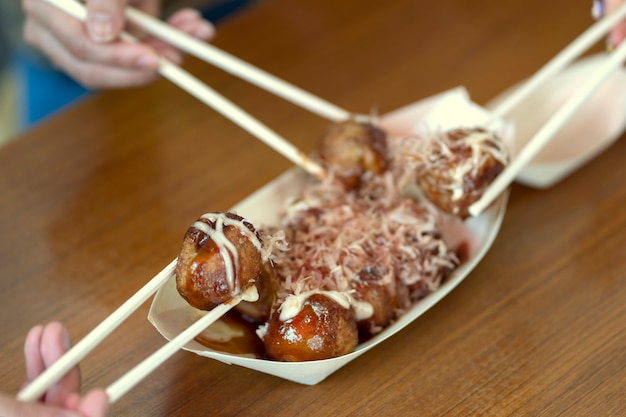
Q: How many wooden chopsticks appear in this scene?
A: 6